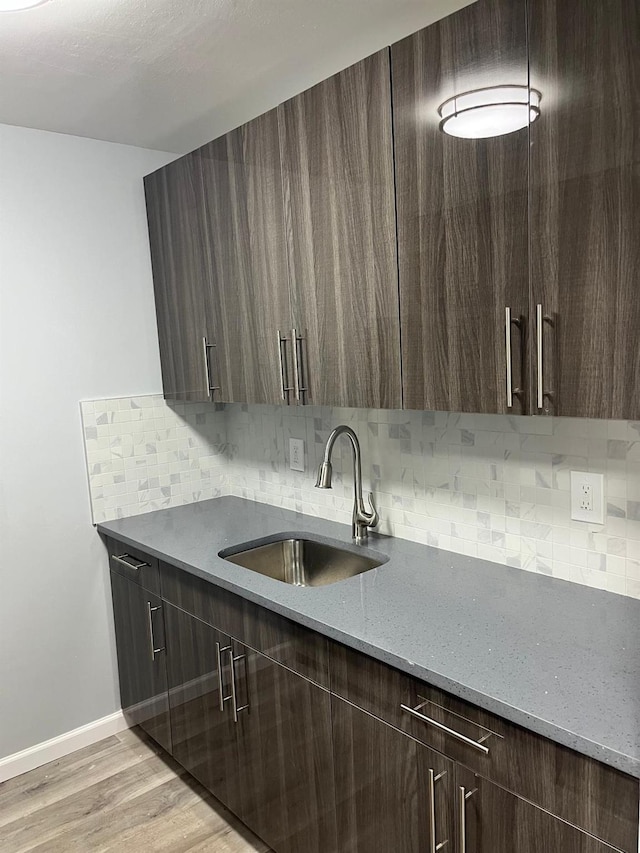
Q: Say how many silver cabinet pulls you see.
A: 12